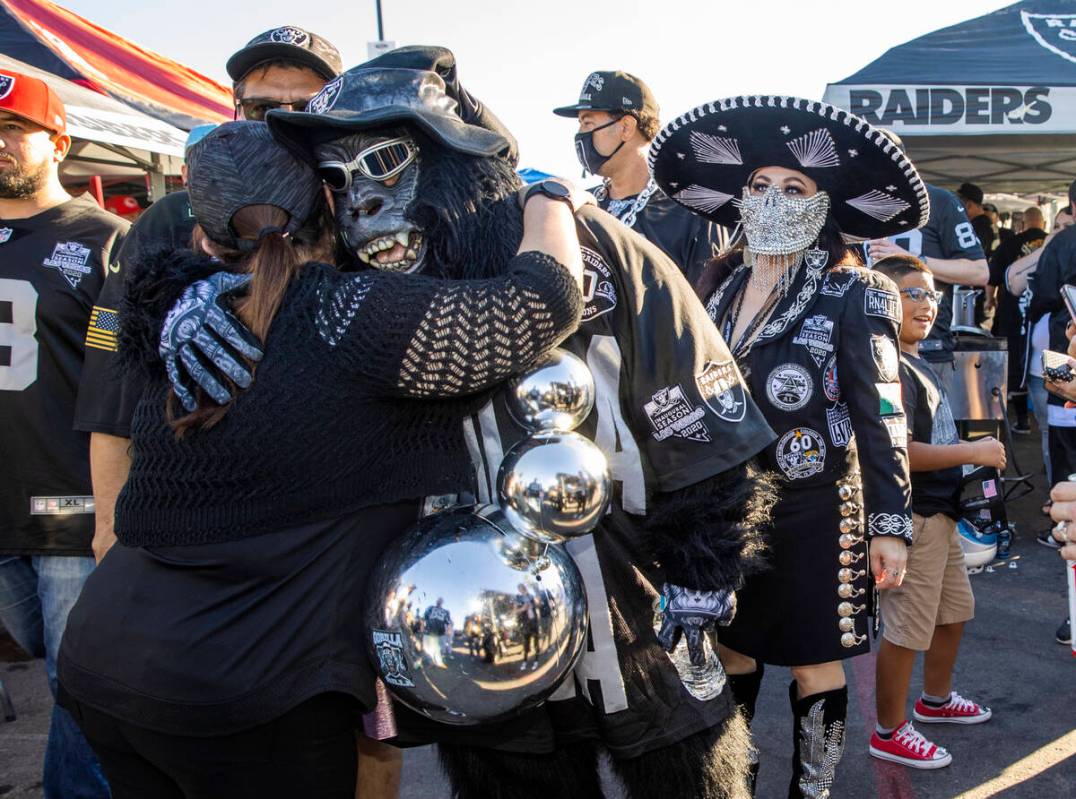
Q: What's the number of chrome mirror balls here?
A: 3